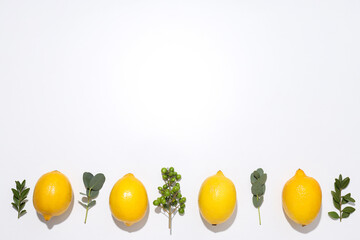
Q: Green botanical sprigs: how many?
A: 5